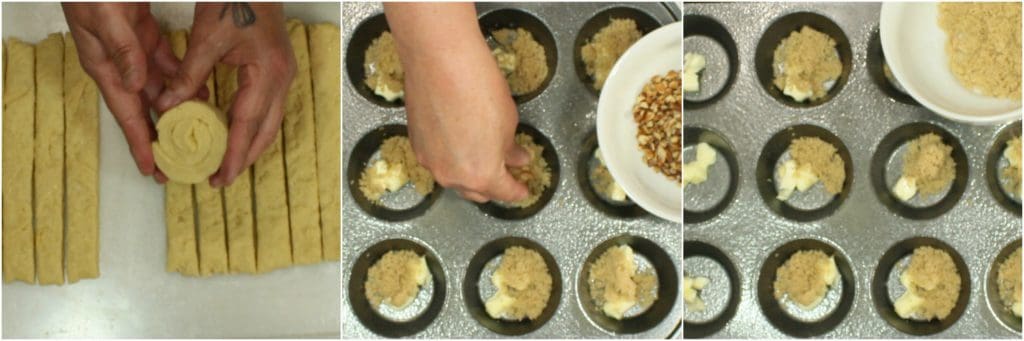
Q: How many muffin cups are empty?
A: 0